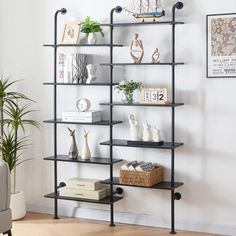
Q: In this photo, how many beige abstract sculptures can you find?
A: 2